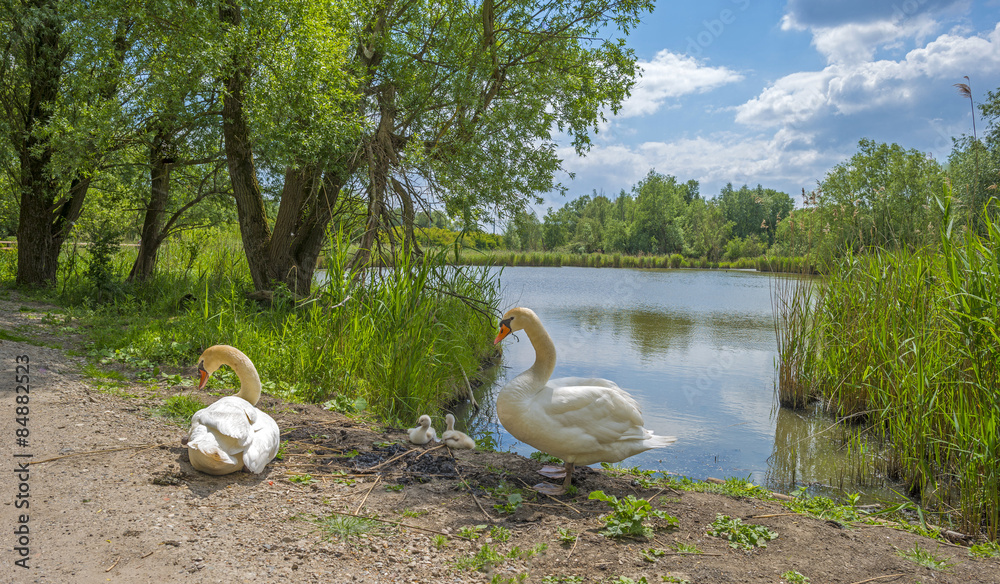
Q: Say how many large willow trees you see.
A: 3